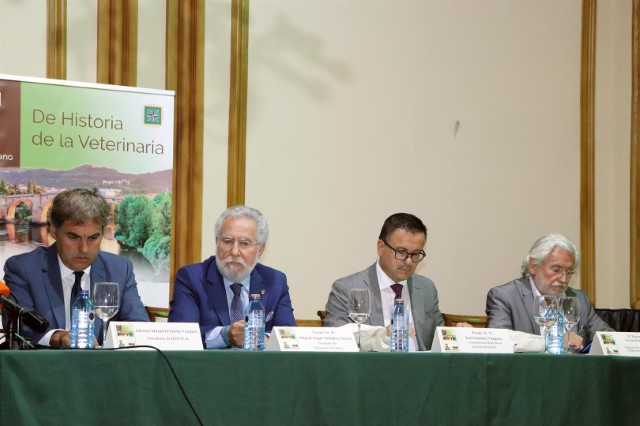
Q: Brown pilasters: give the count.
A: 6